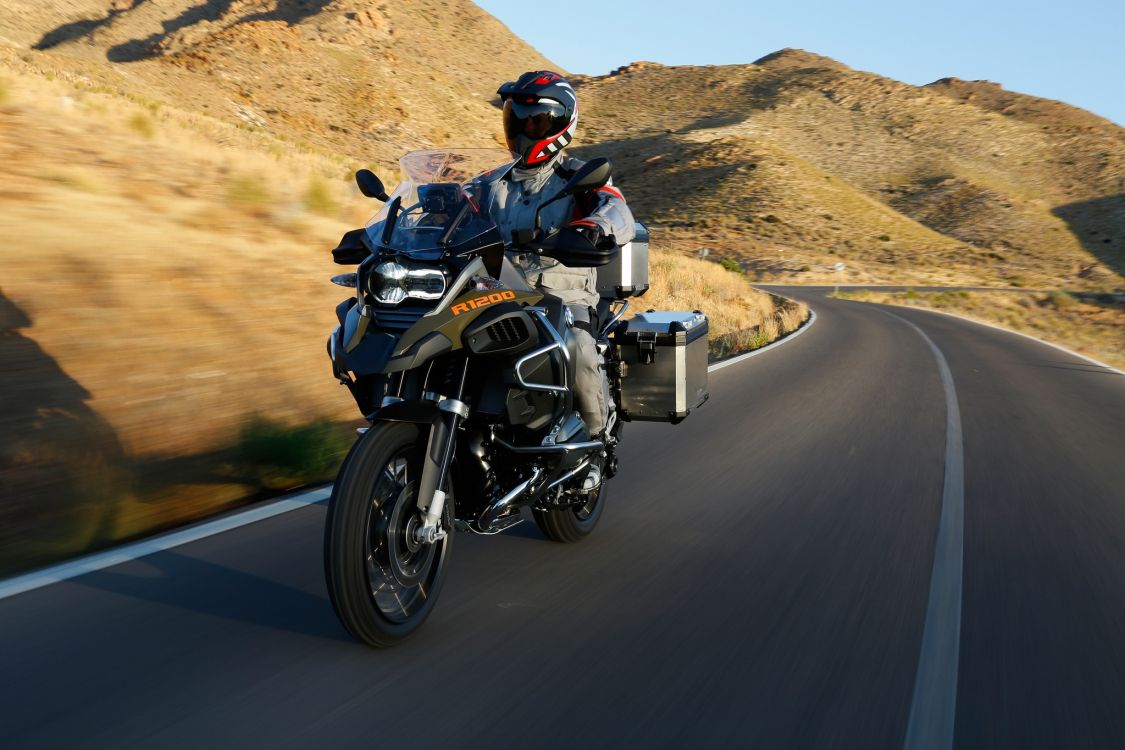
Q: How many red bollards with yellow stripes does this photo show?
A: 0